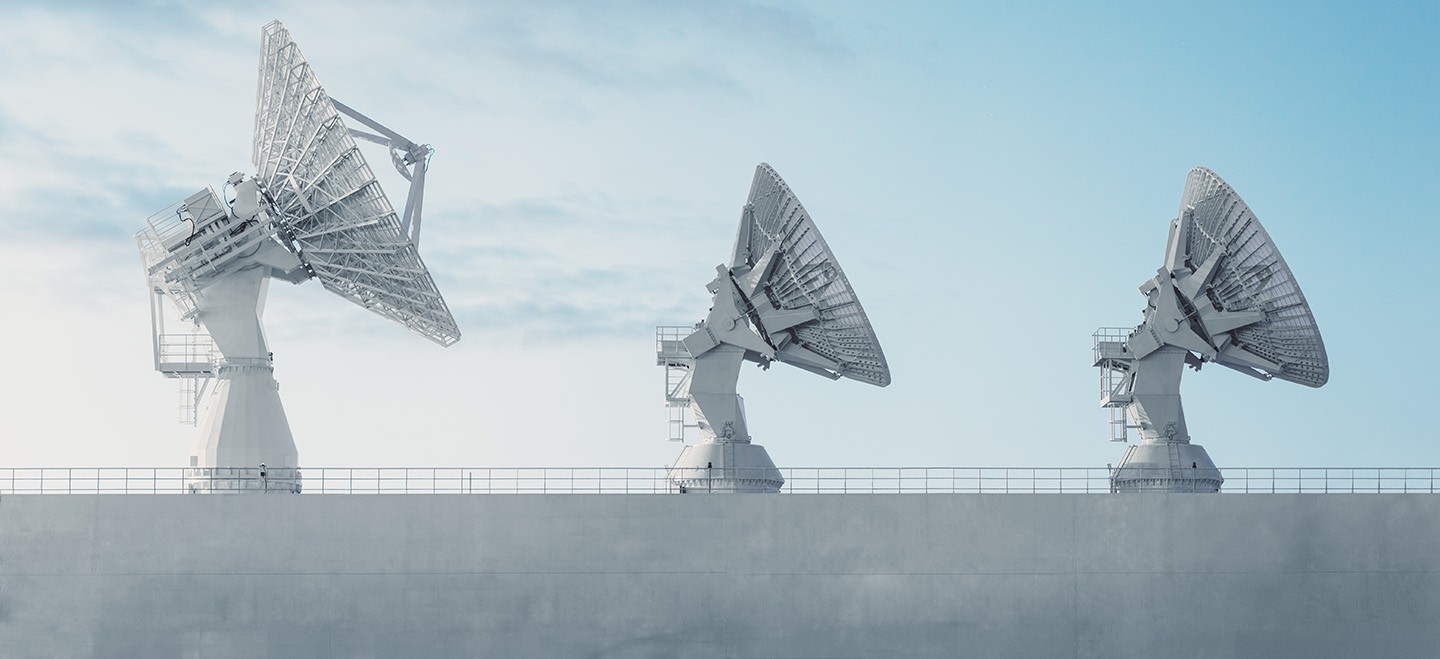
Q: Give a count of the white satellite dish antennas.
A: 3